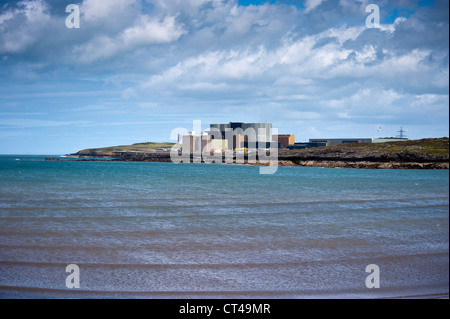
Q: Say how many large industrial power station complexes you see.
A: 1